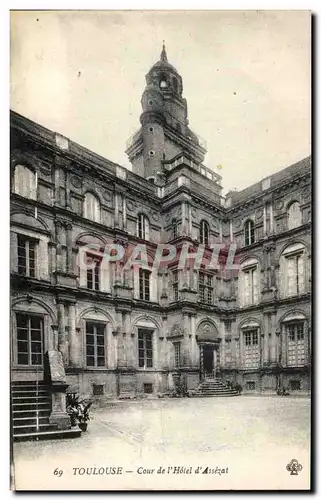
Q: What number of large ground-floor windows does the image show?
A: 5